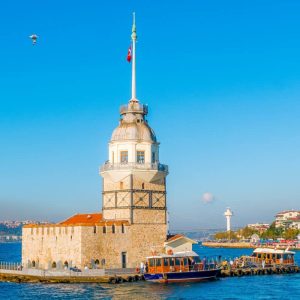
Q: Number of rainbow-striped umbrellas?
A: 0